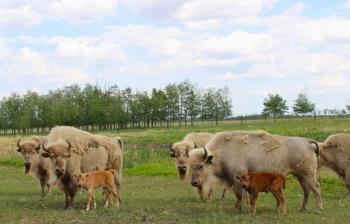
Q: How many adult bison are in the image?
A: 5